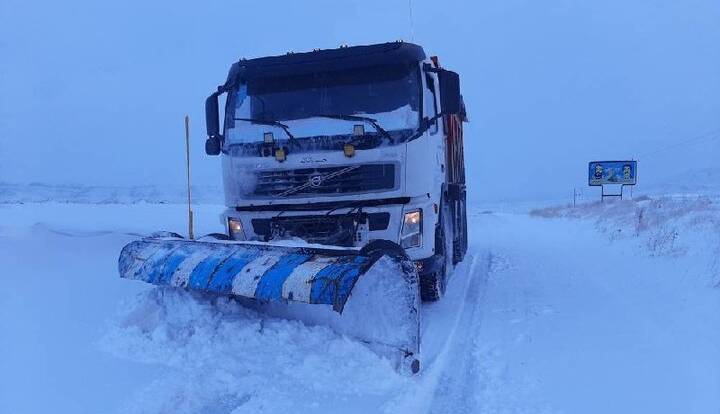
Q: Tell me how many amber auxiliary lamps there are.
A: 2